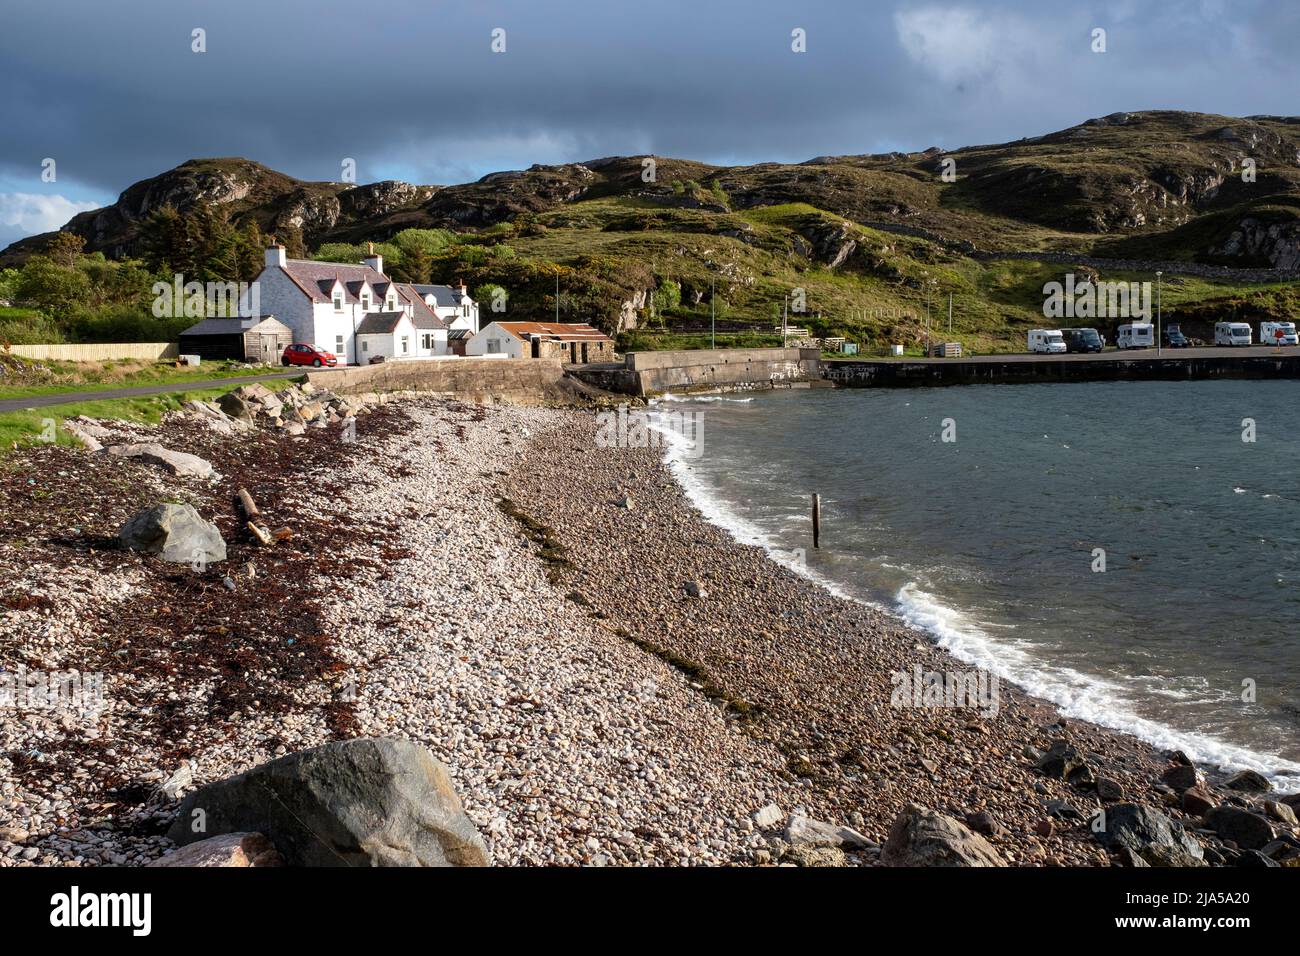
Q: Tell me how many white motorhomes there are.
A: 4